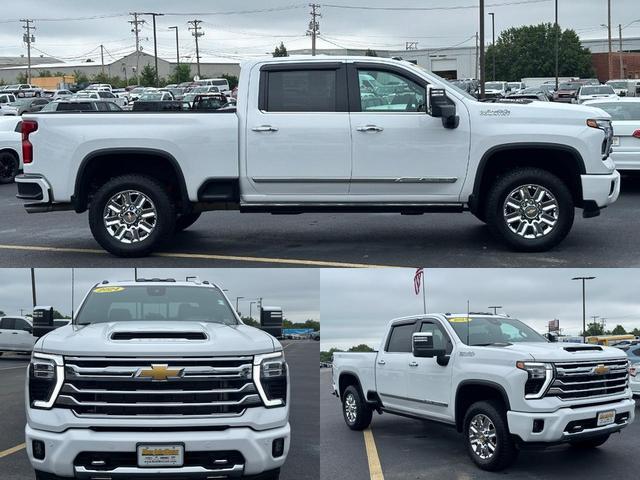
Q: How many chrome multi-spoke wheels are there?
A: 4